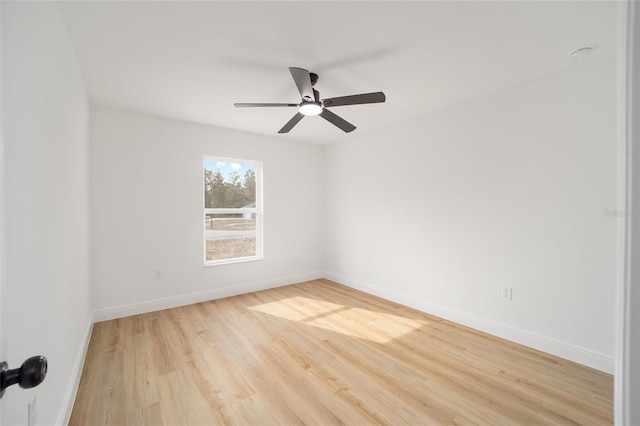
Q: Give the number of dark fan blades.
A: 5